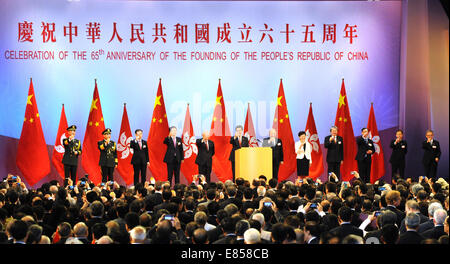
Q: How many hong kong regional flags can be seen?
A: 6